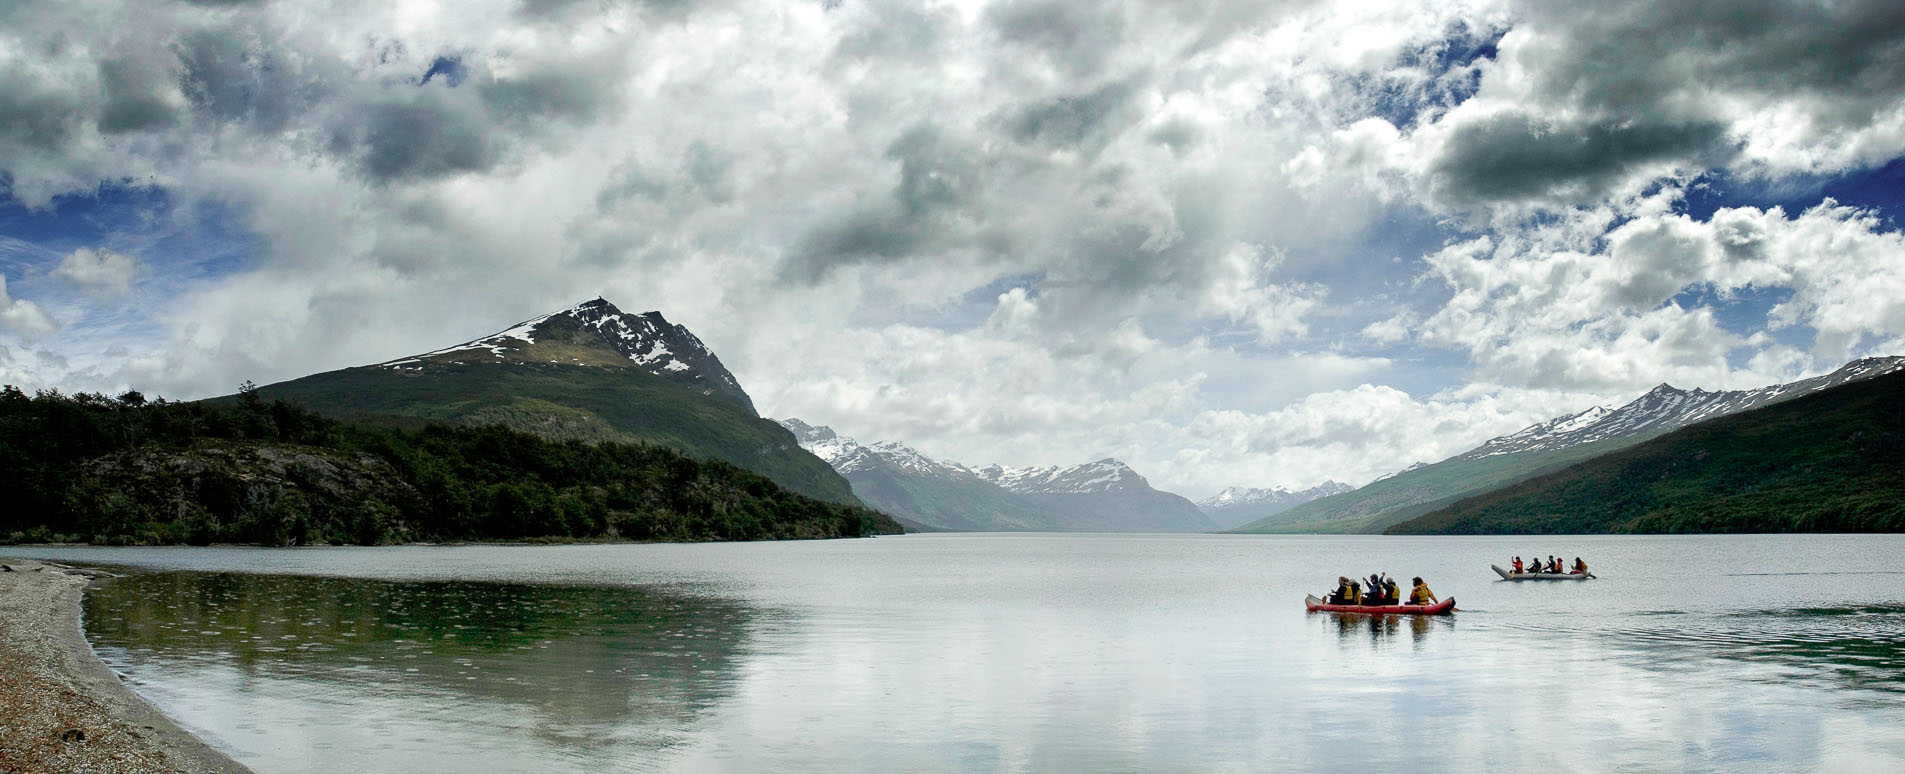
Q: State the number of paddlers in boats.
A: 10